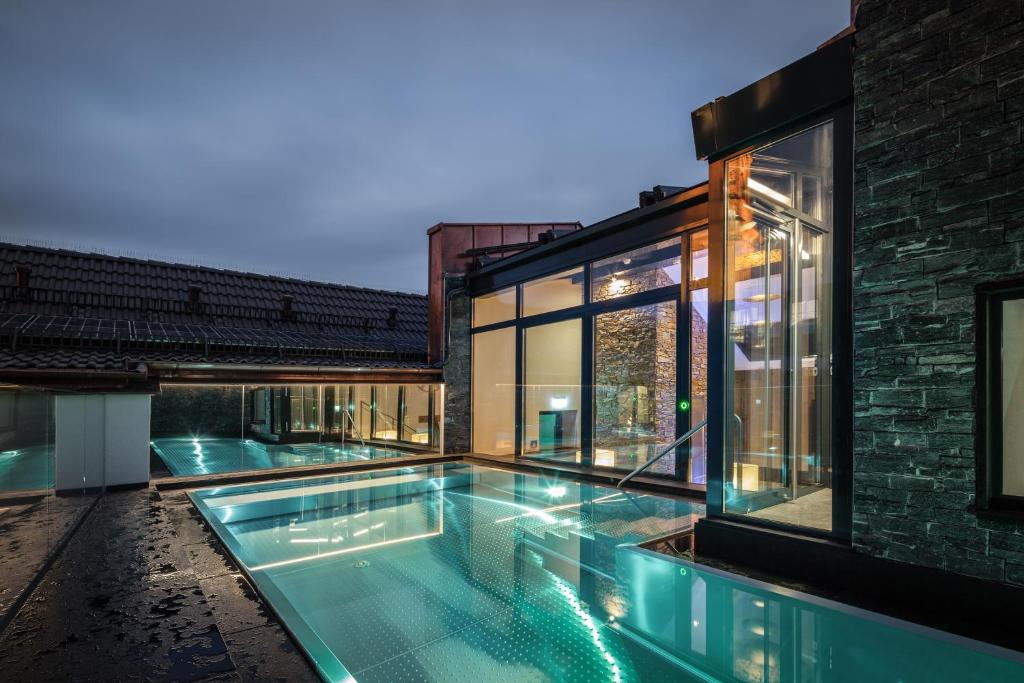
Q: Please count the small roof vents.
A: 4